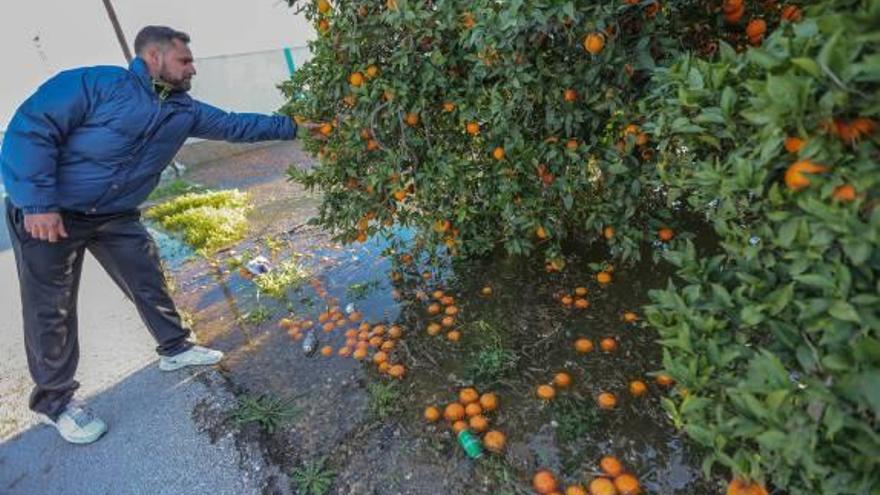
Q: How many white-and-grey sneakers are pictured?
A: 2